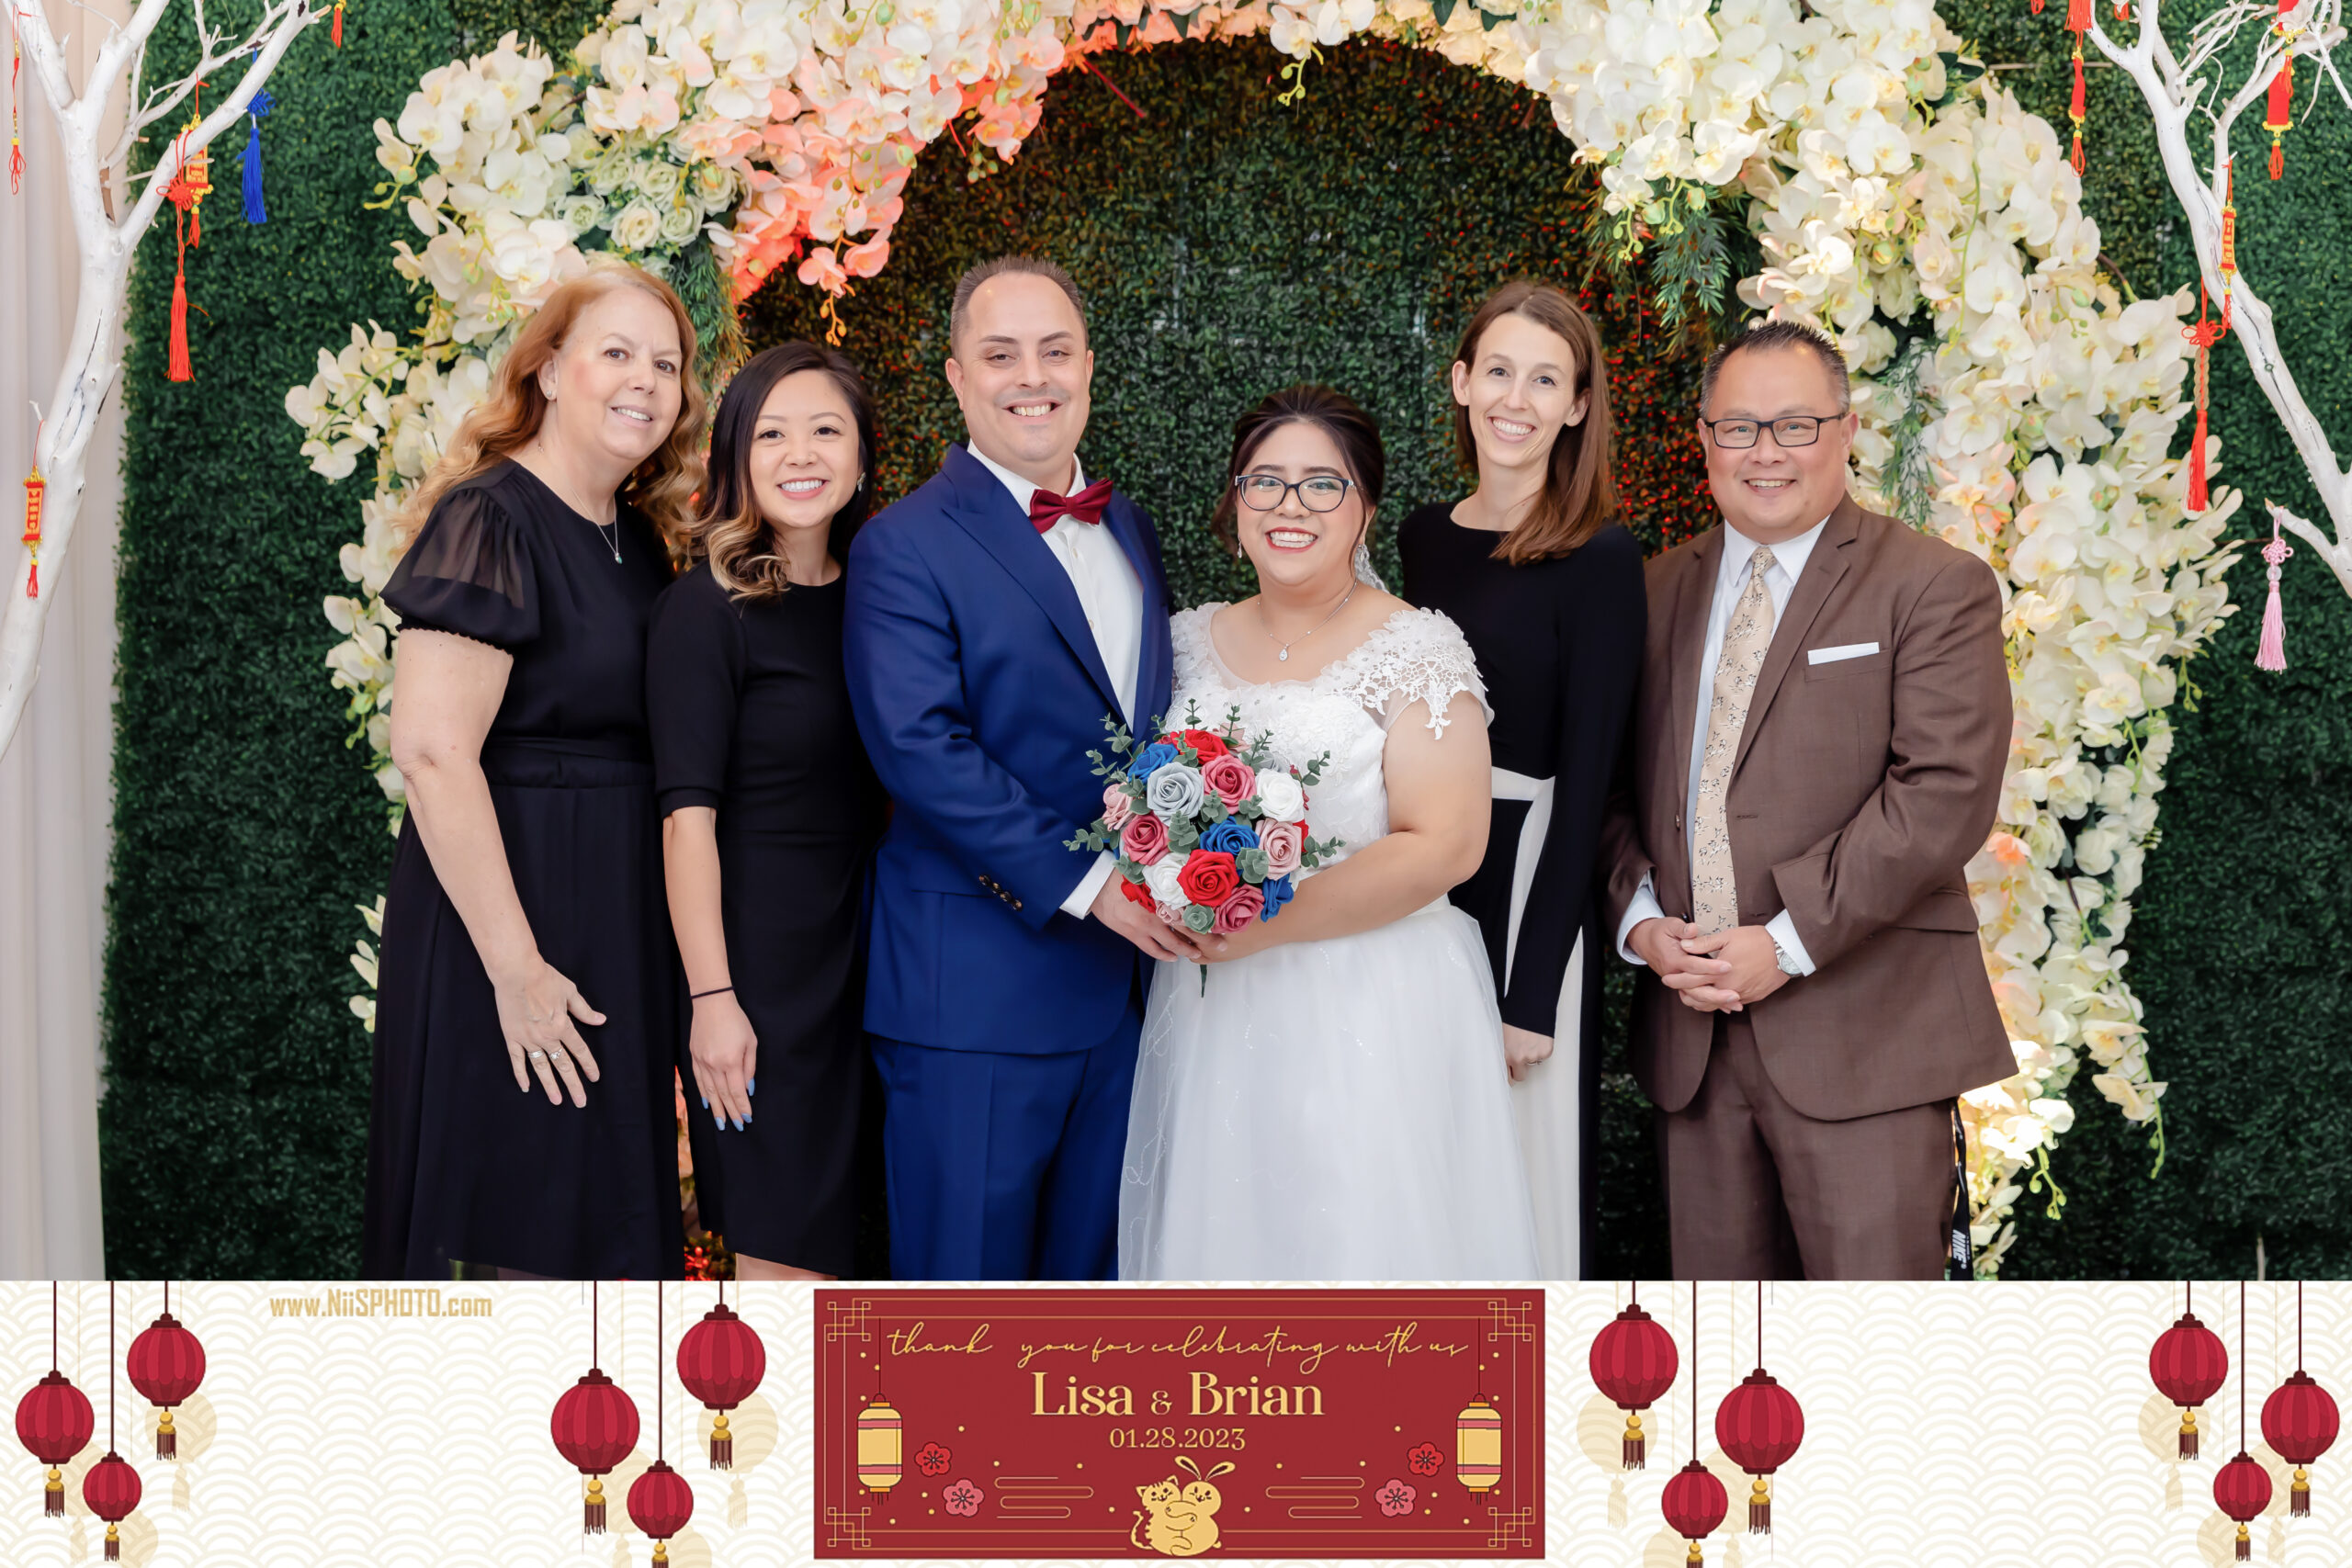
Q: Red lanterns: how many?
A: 12